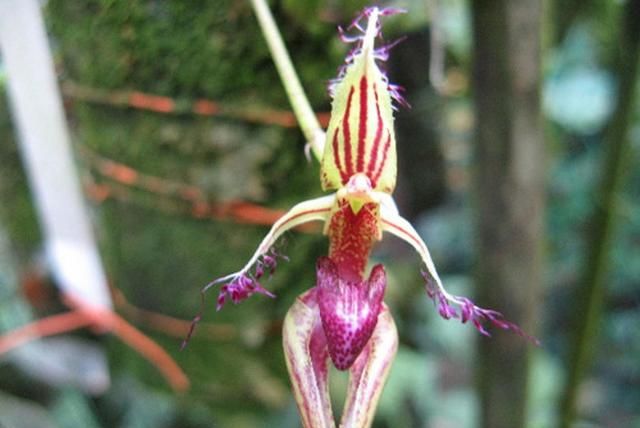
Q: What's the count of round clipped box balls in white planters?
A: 0